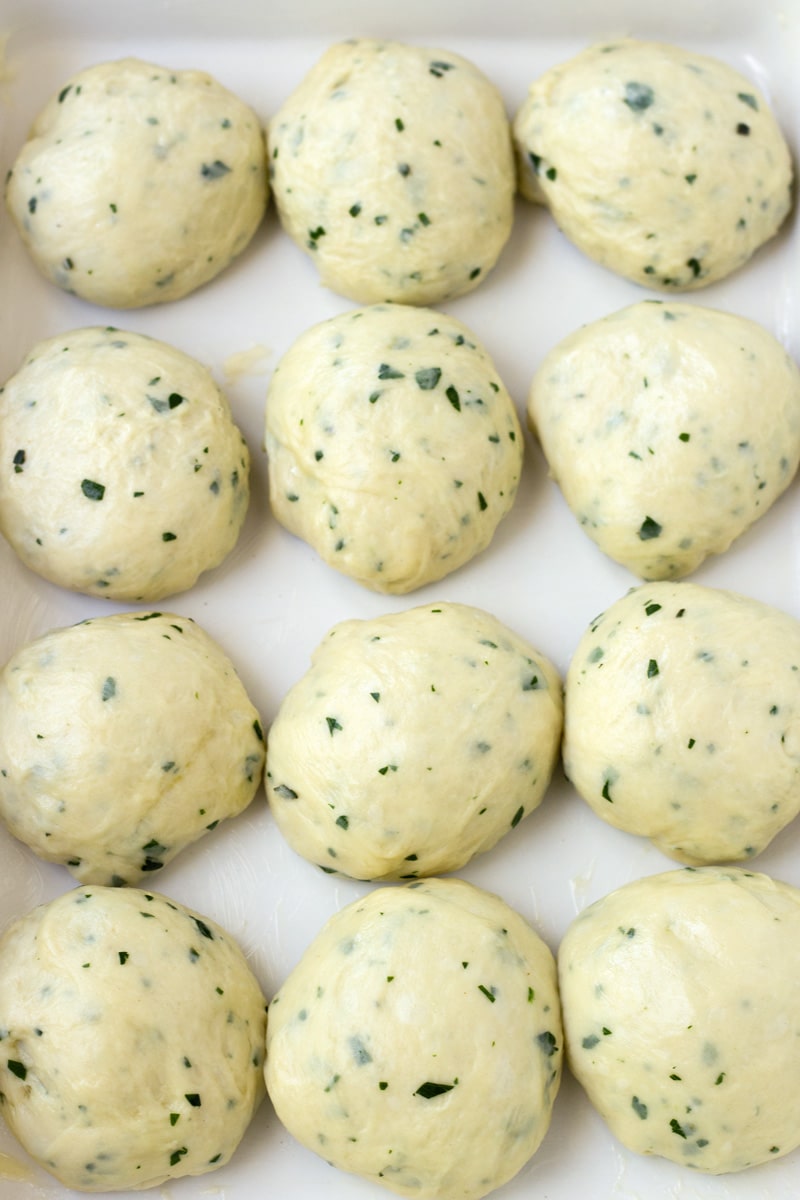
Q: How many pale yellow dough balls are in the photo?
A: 12